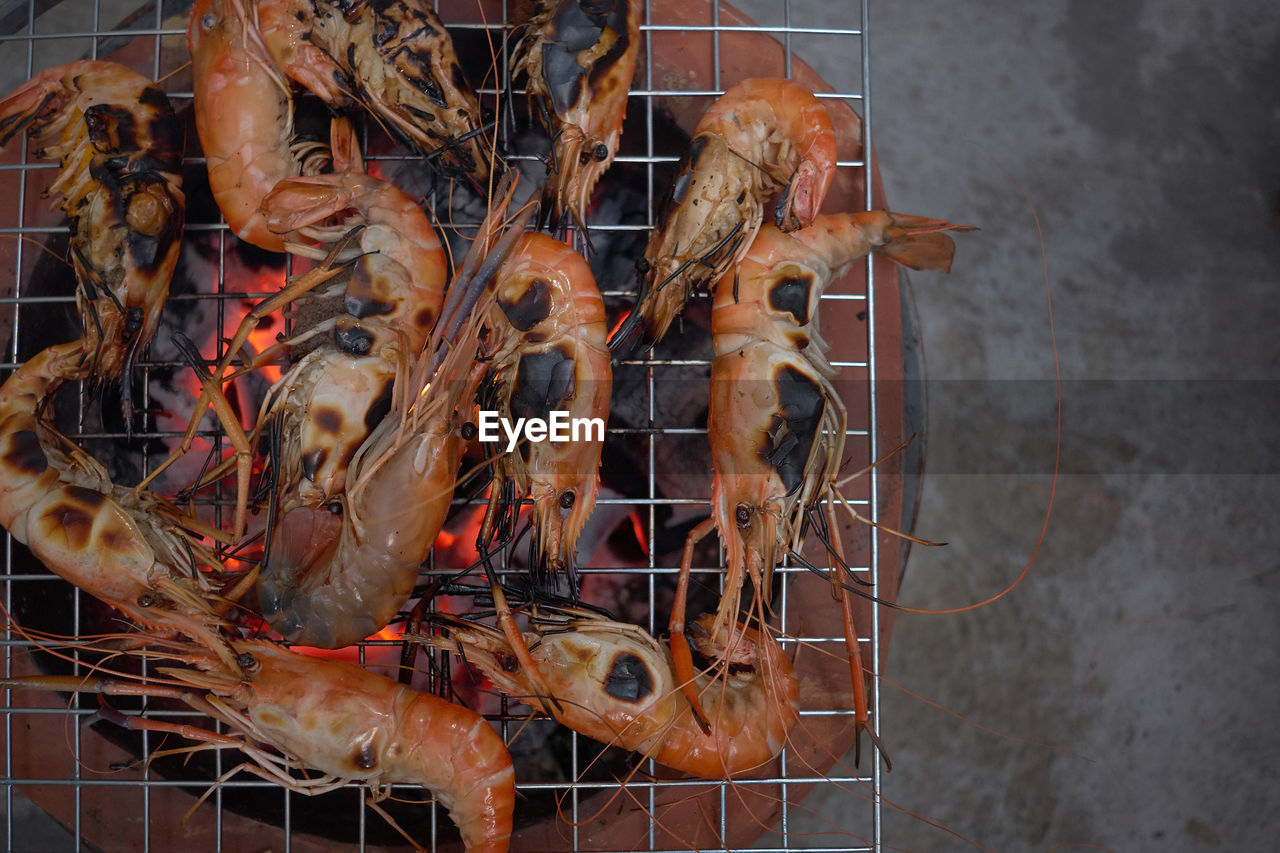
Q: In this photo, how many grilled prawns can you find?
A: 12